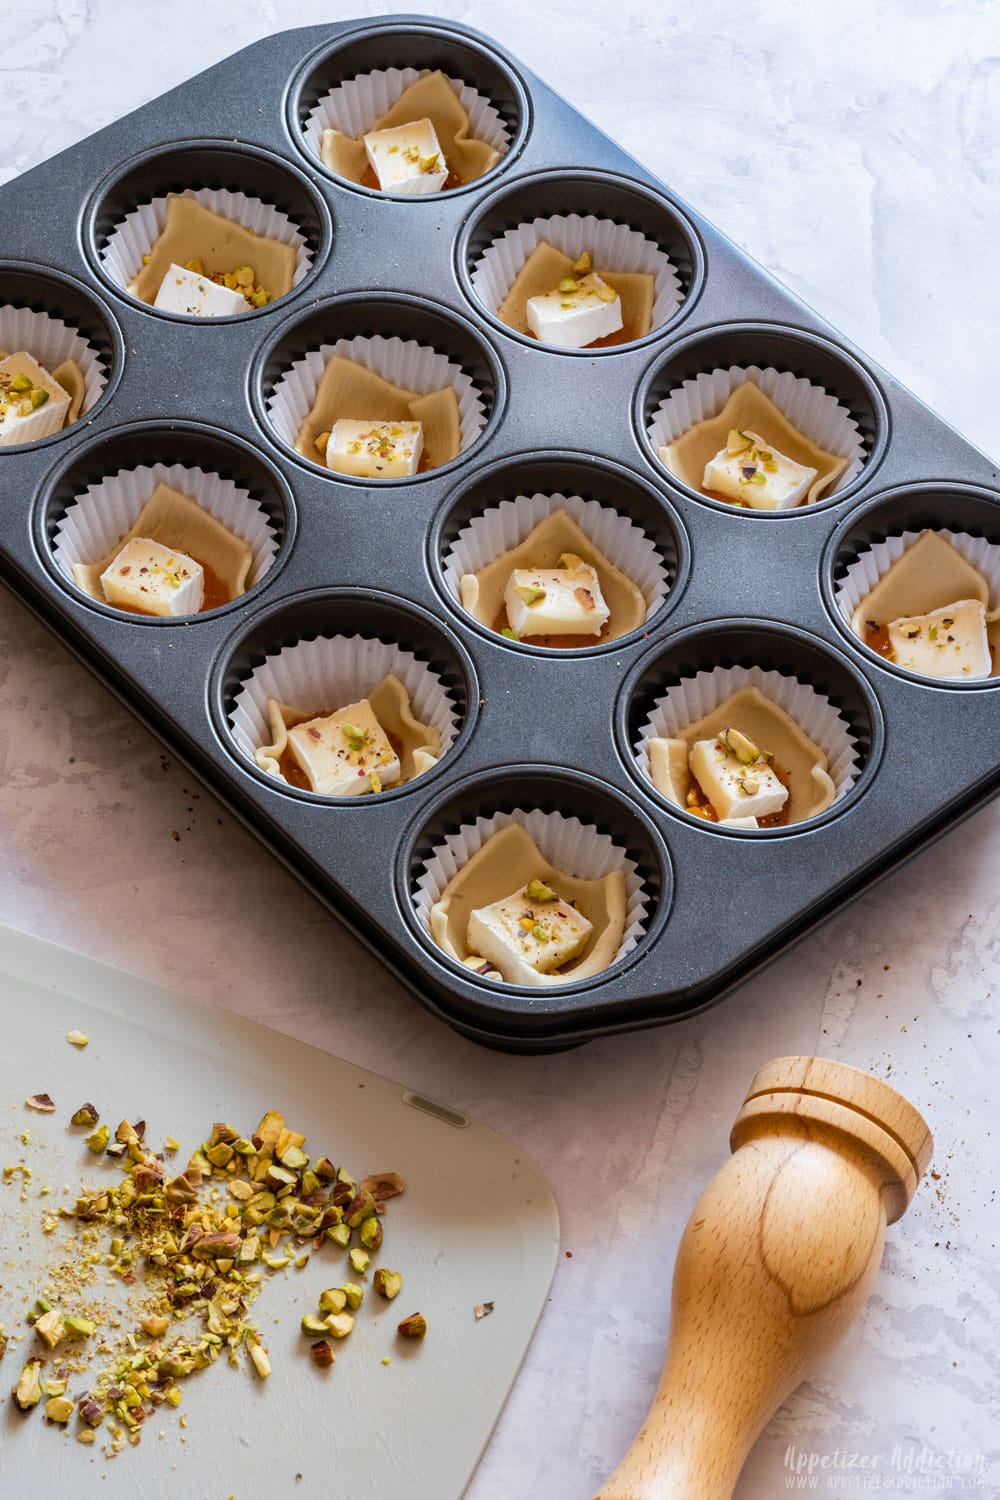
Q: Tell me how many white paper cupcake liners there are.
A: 12